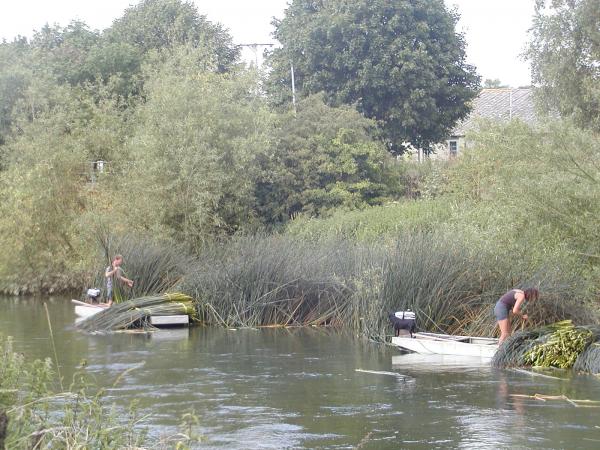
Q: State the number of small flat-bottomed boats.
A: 2